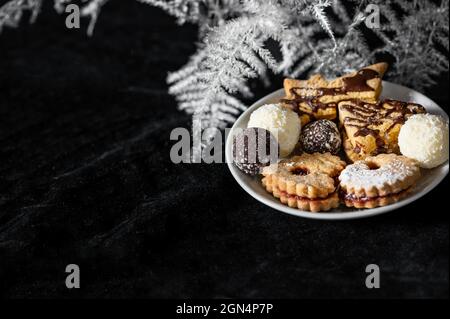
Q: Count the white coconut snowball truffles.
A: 2